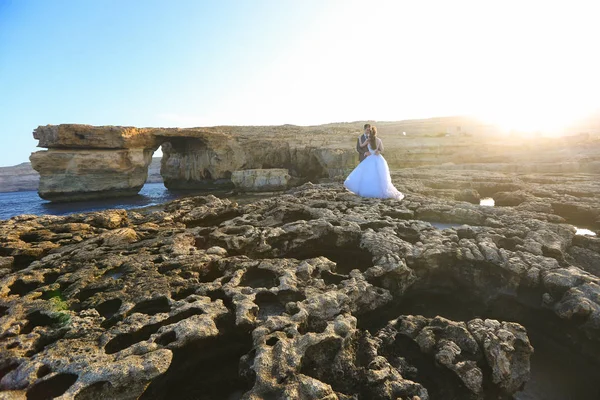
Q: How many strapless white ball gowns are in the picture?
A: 1